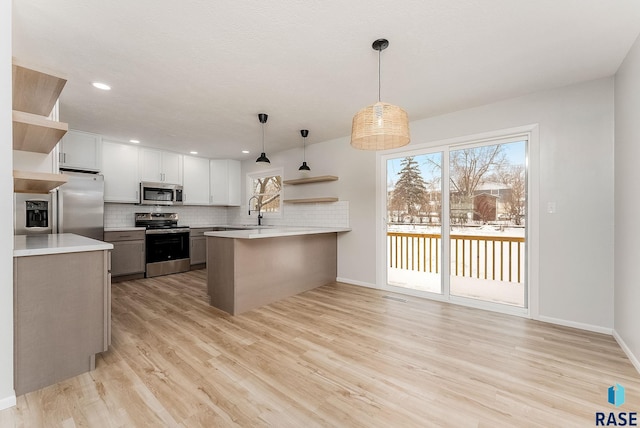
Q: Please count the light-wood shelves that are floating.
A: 5